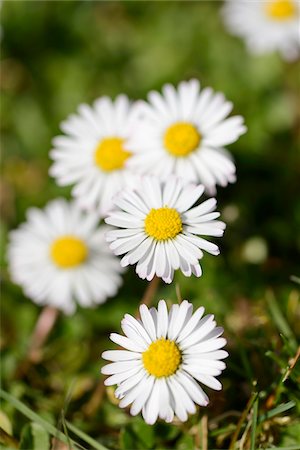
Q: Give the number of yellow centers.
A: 6